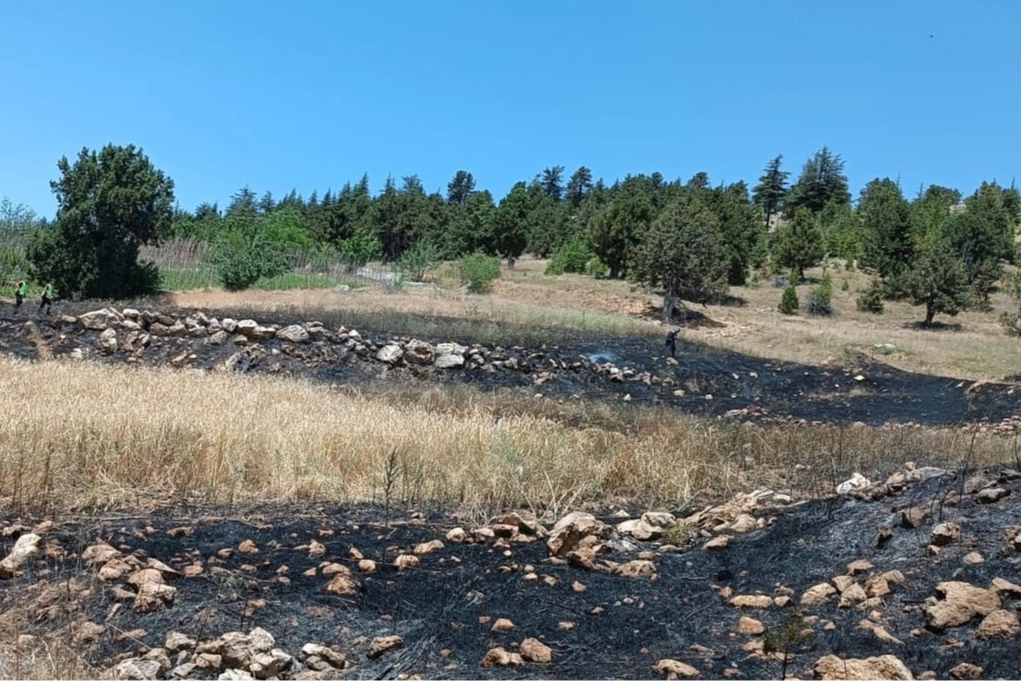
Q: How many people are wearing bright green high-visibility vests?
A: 2